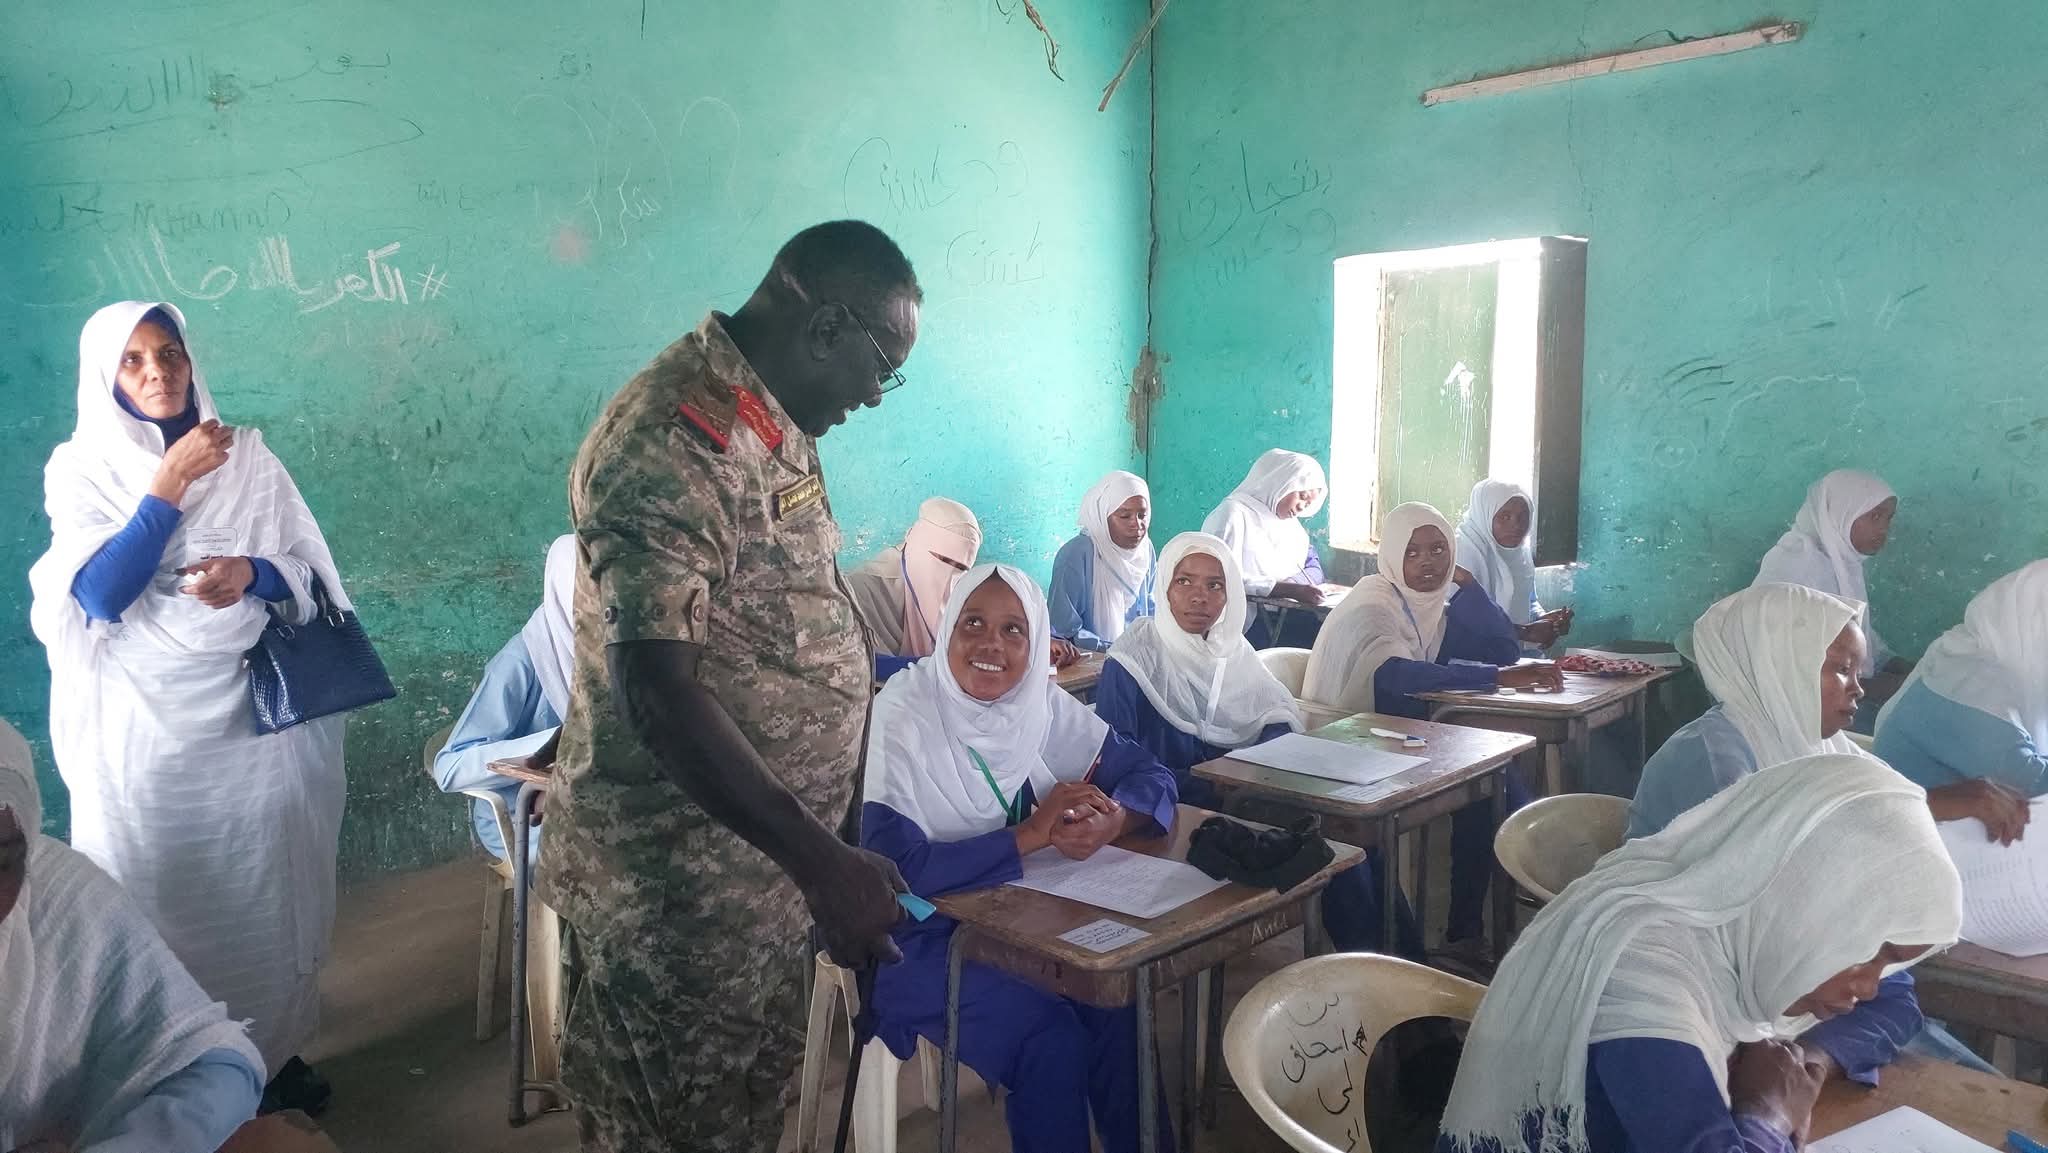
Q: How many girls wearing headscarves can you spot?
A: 13